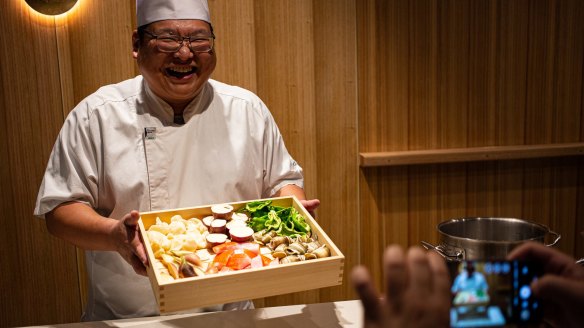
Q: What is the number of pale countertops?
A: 1